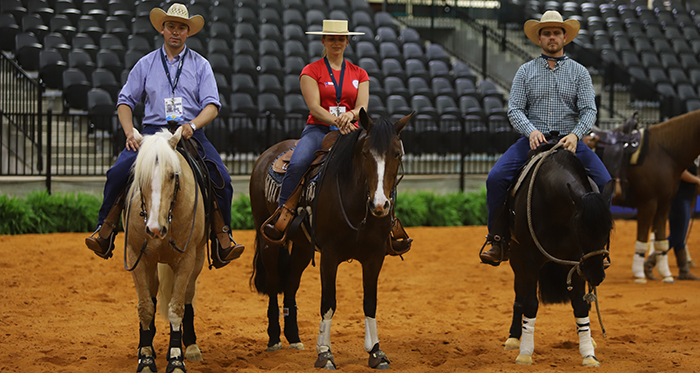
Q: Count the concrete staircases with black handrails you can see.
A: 2